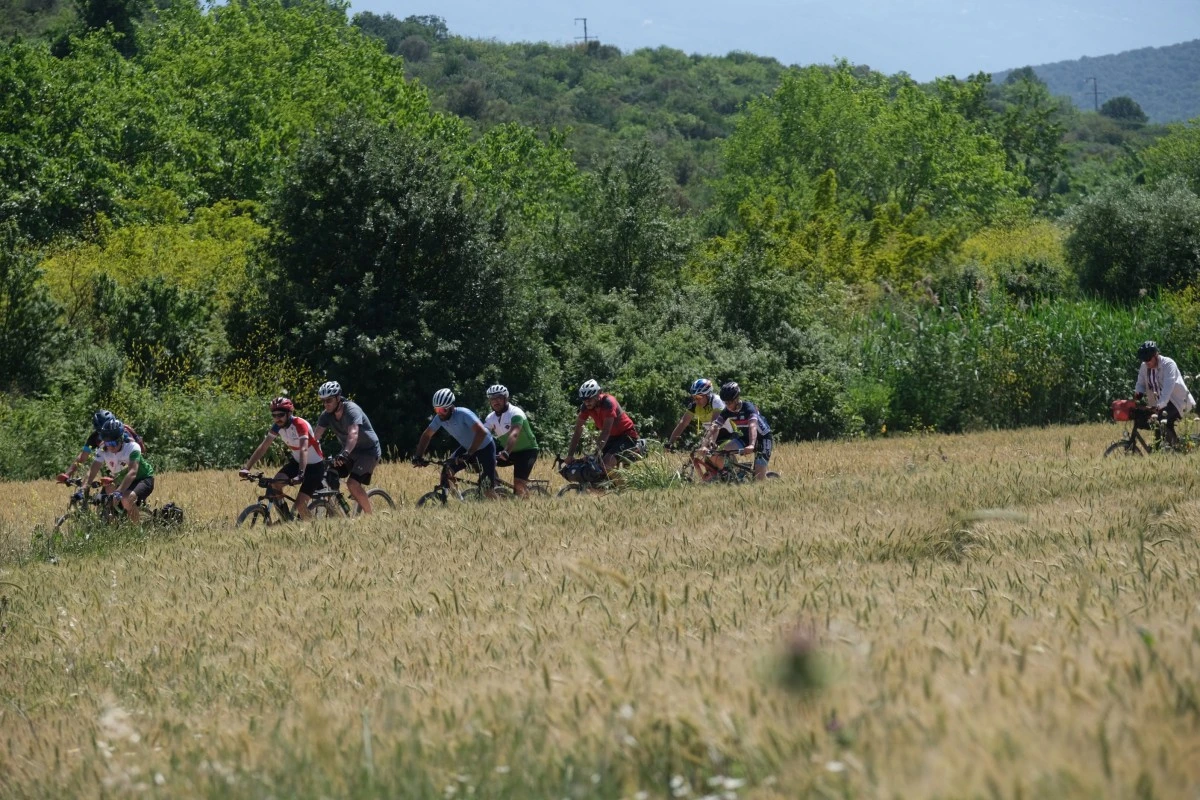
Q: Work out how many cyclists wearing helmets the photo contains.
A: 10